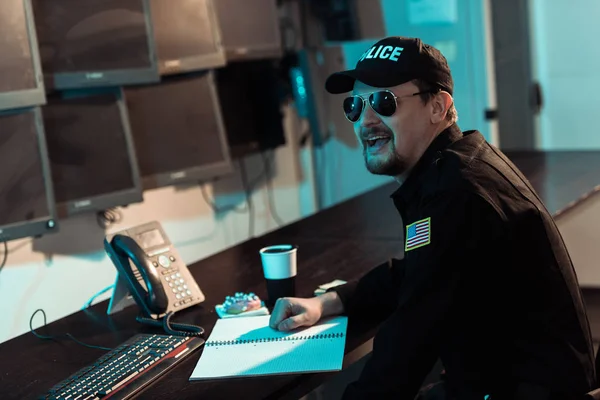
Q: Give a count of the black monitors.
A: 8